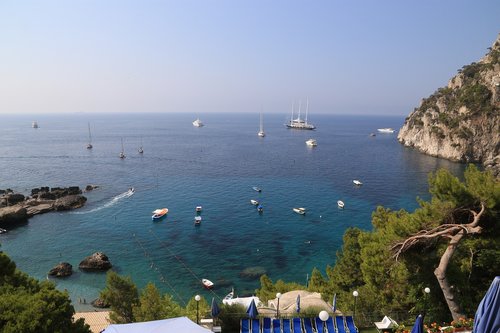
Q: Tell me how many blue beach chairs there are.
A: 11